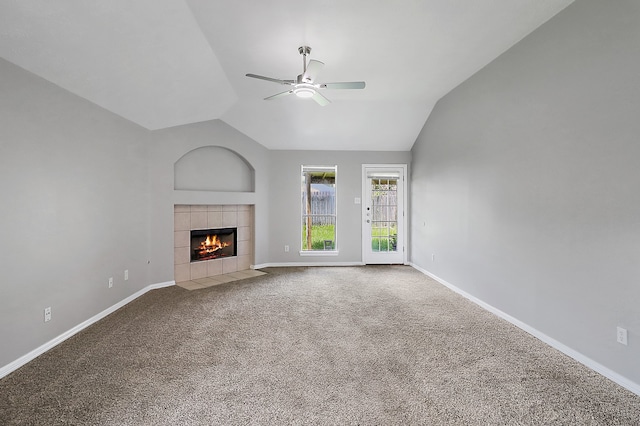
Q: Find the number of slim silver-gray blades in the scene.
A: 5